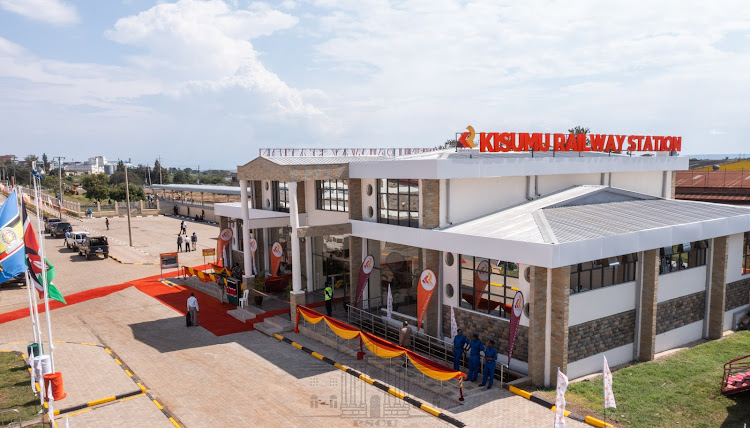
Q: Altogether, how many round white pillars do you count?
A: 2